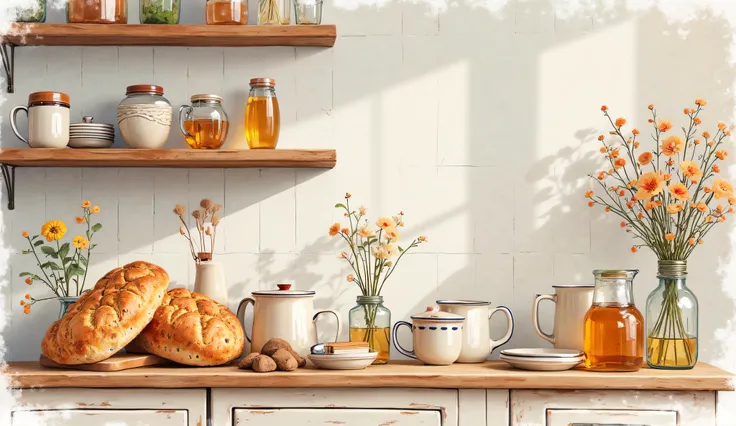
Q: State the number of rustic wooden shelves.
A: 2